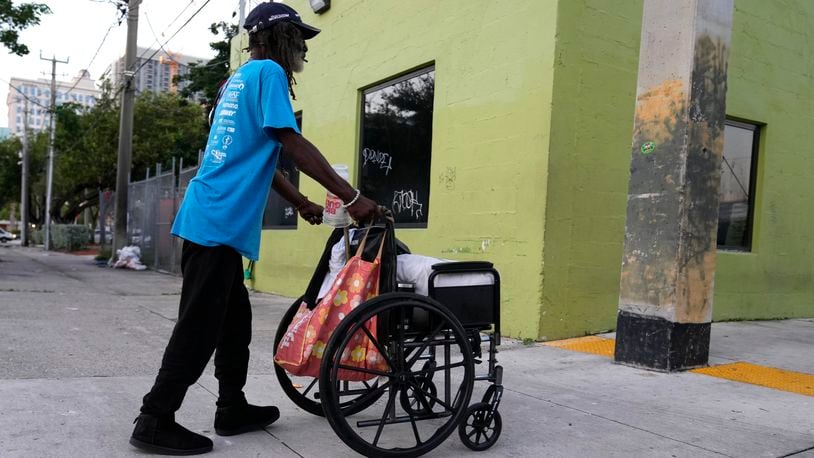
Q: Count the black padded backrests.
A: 1